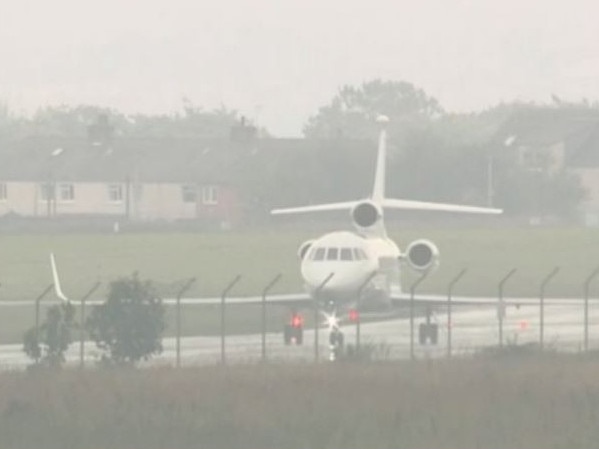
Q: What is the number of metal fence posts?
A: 12